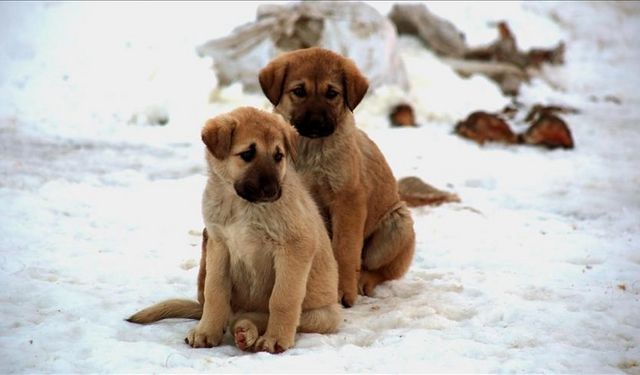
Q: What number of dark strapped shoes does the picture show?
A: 0